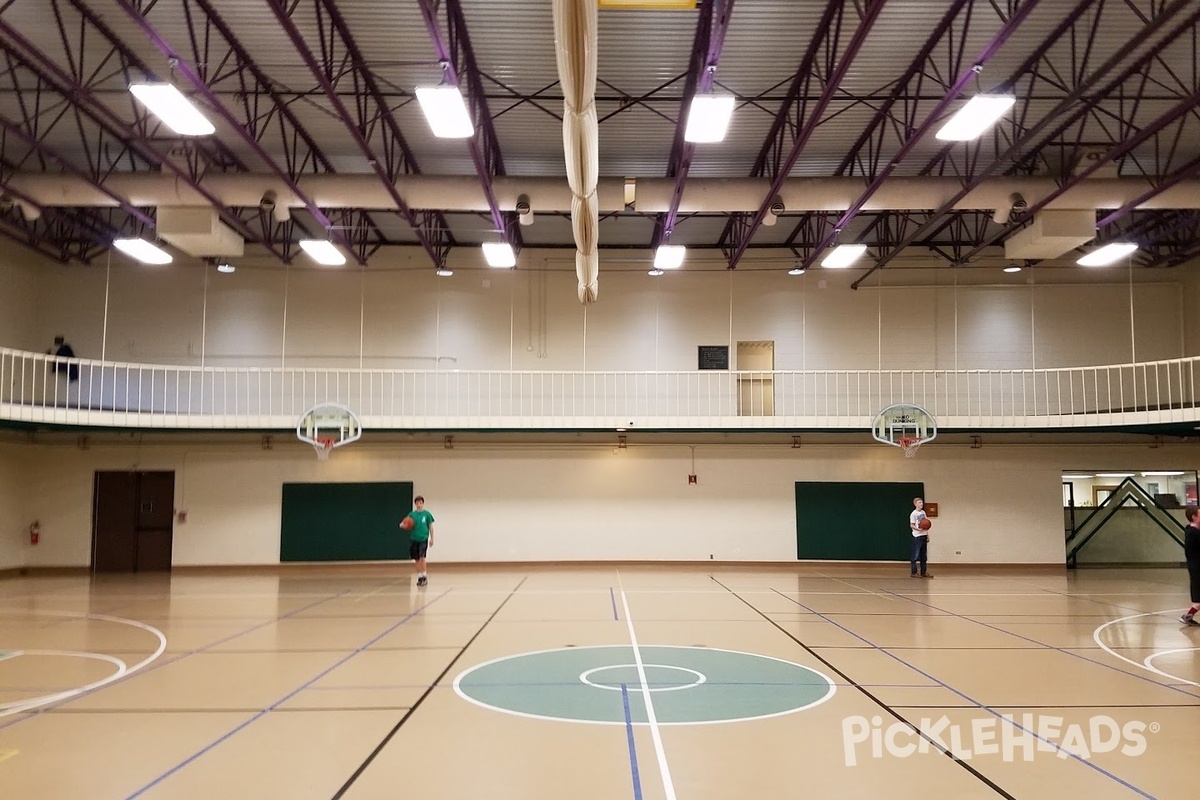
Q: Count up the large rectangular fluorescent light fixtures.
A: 10